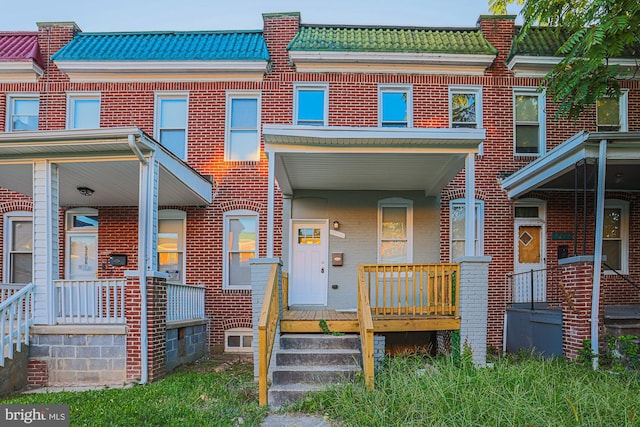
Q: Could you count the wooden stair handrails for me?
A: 2